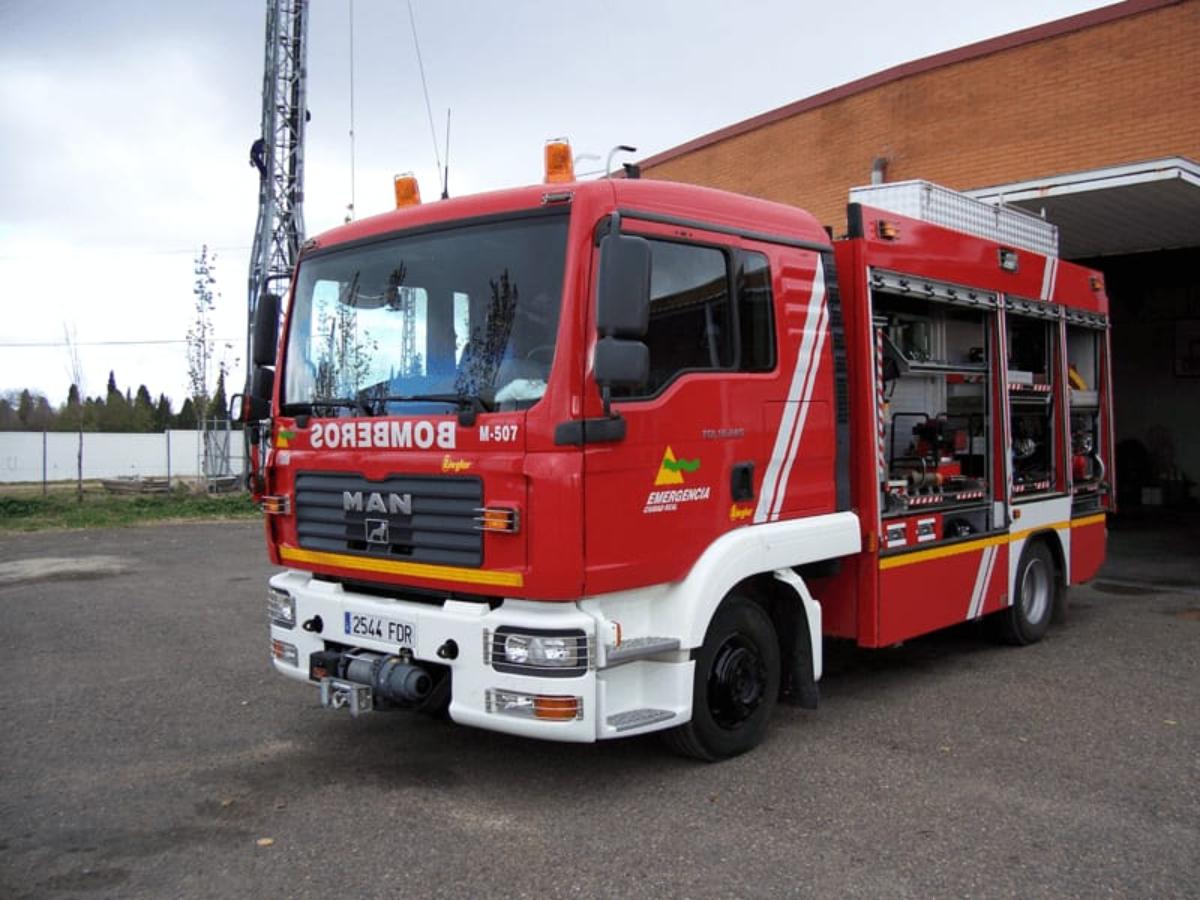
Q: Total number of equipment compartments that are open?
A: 3